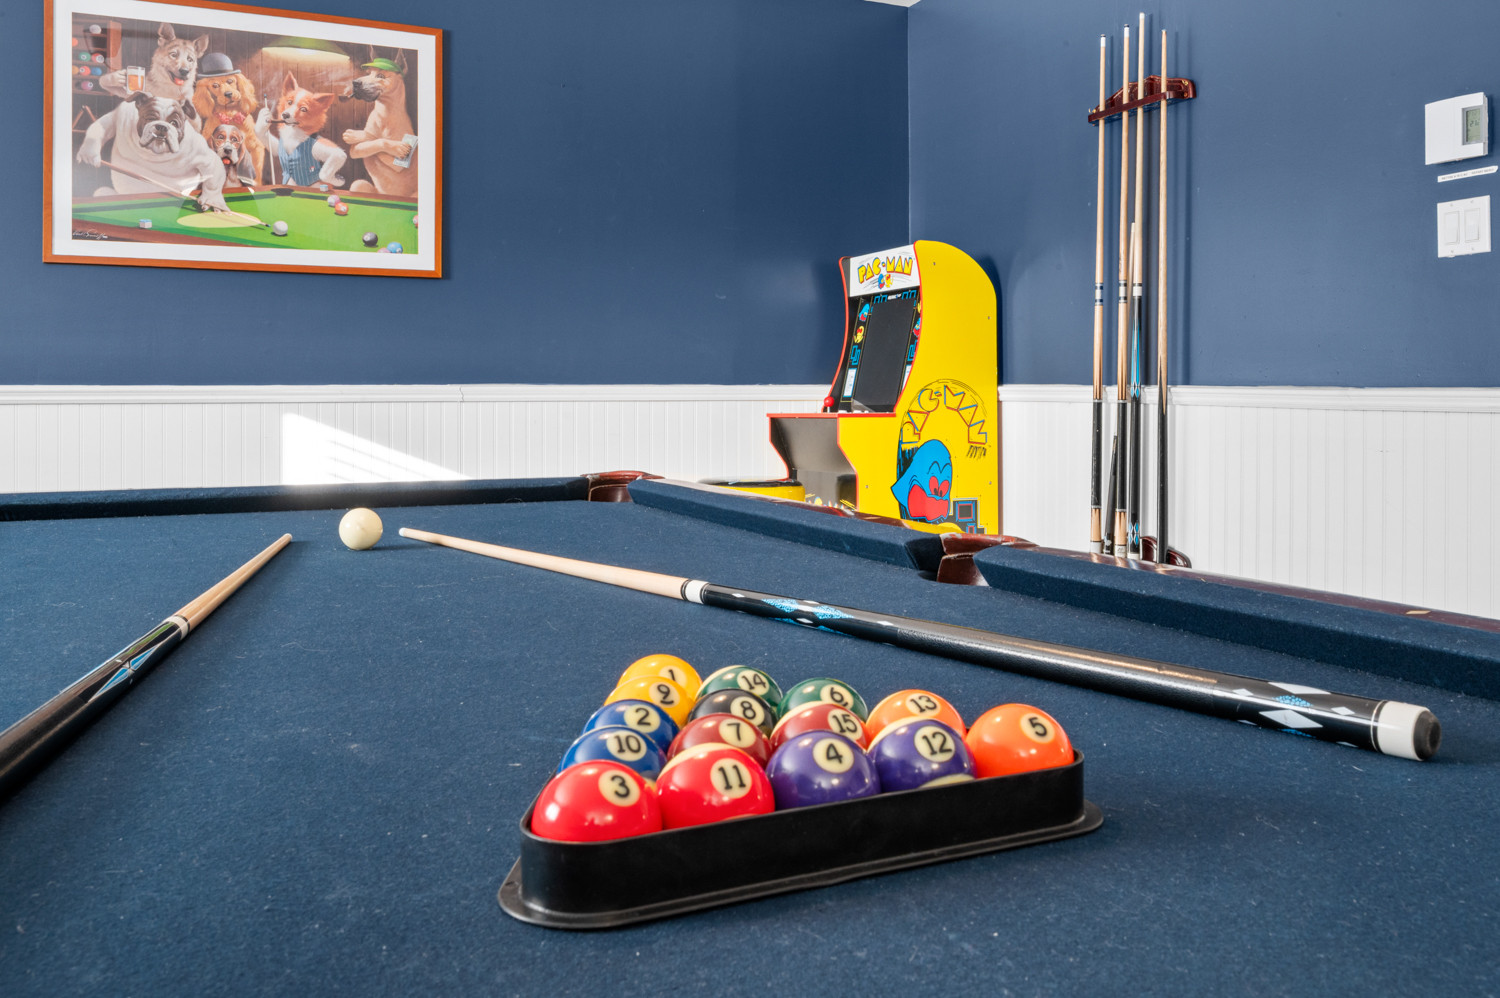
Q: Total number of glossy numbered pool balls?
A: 15